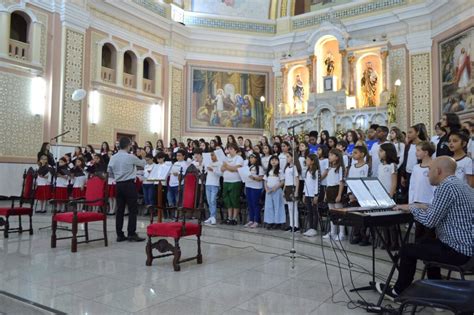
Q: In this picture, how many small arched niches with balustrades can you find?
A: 4